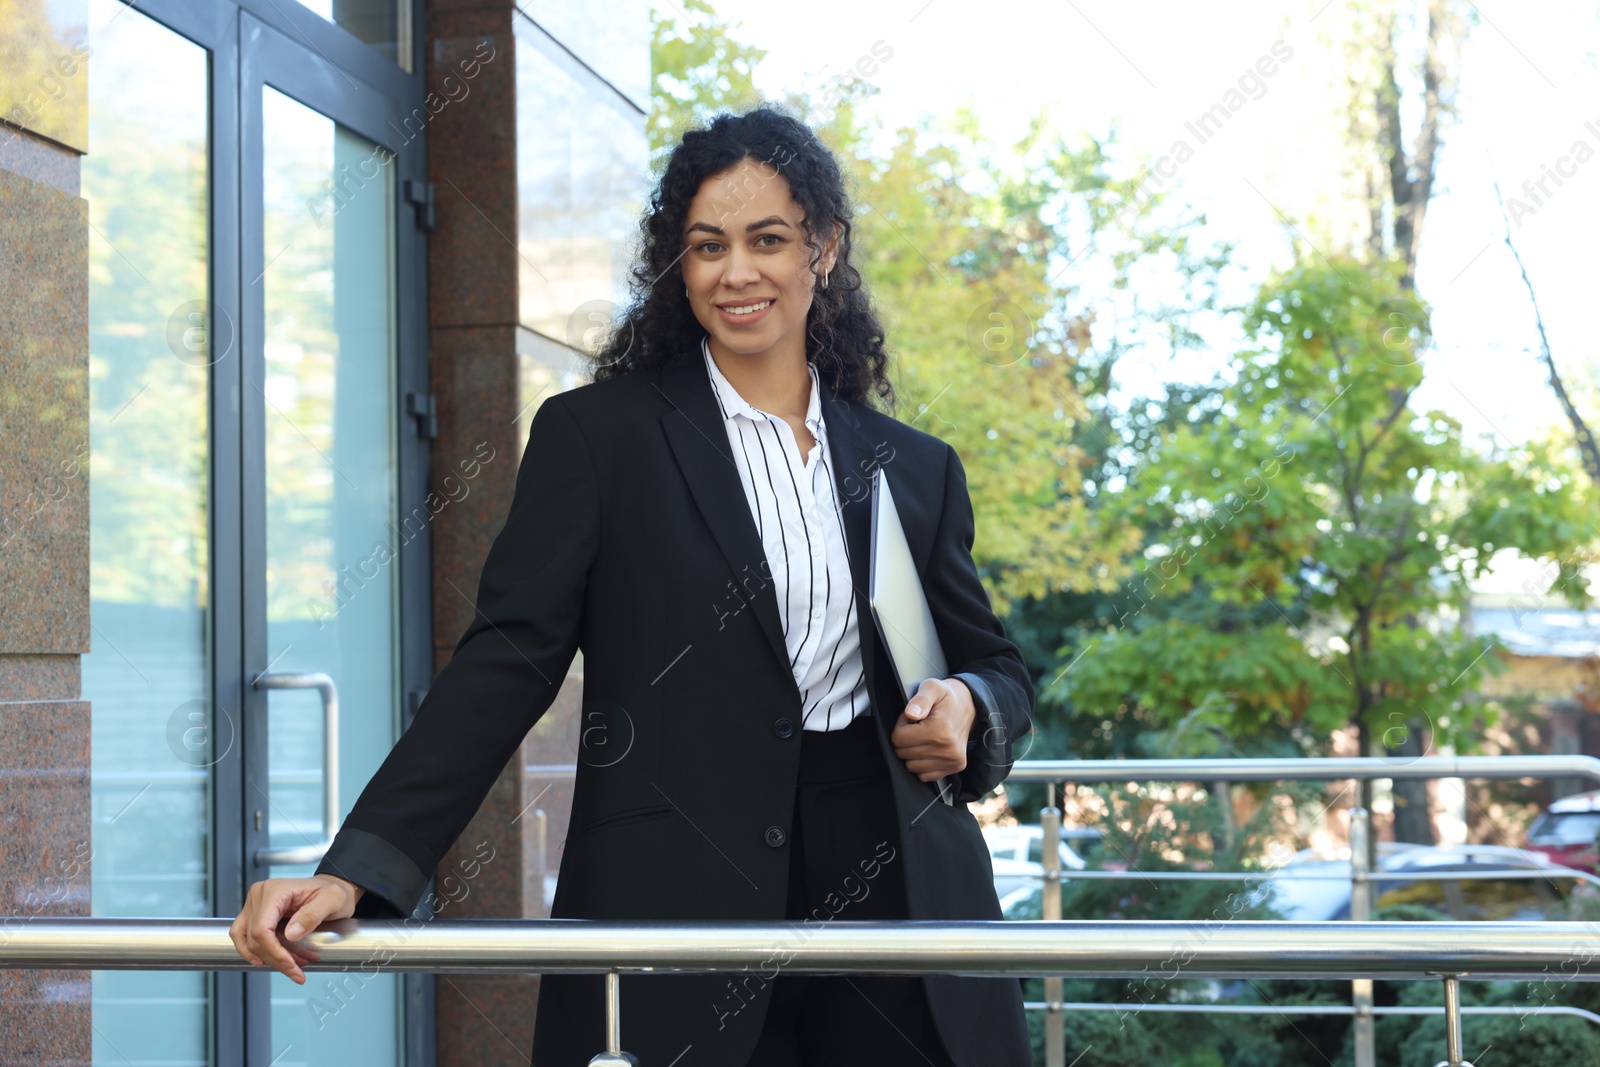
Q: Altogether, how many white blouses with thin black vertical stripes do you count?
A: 1